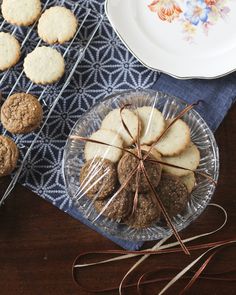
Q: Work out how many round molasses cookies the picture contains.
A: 7